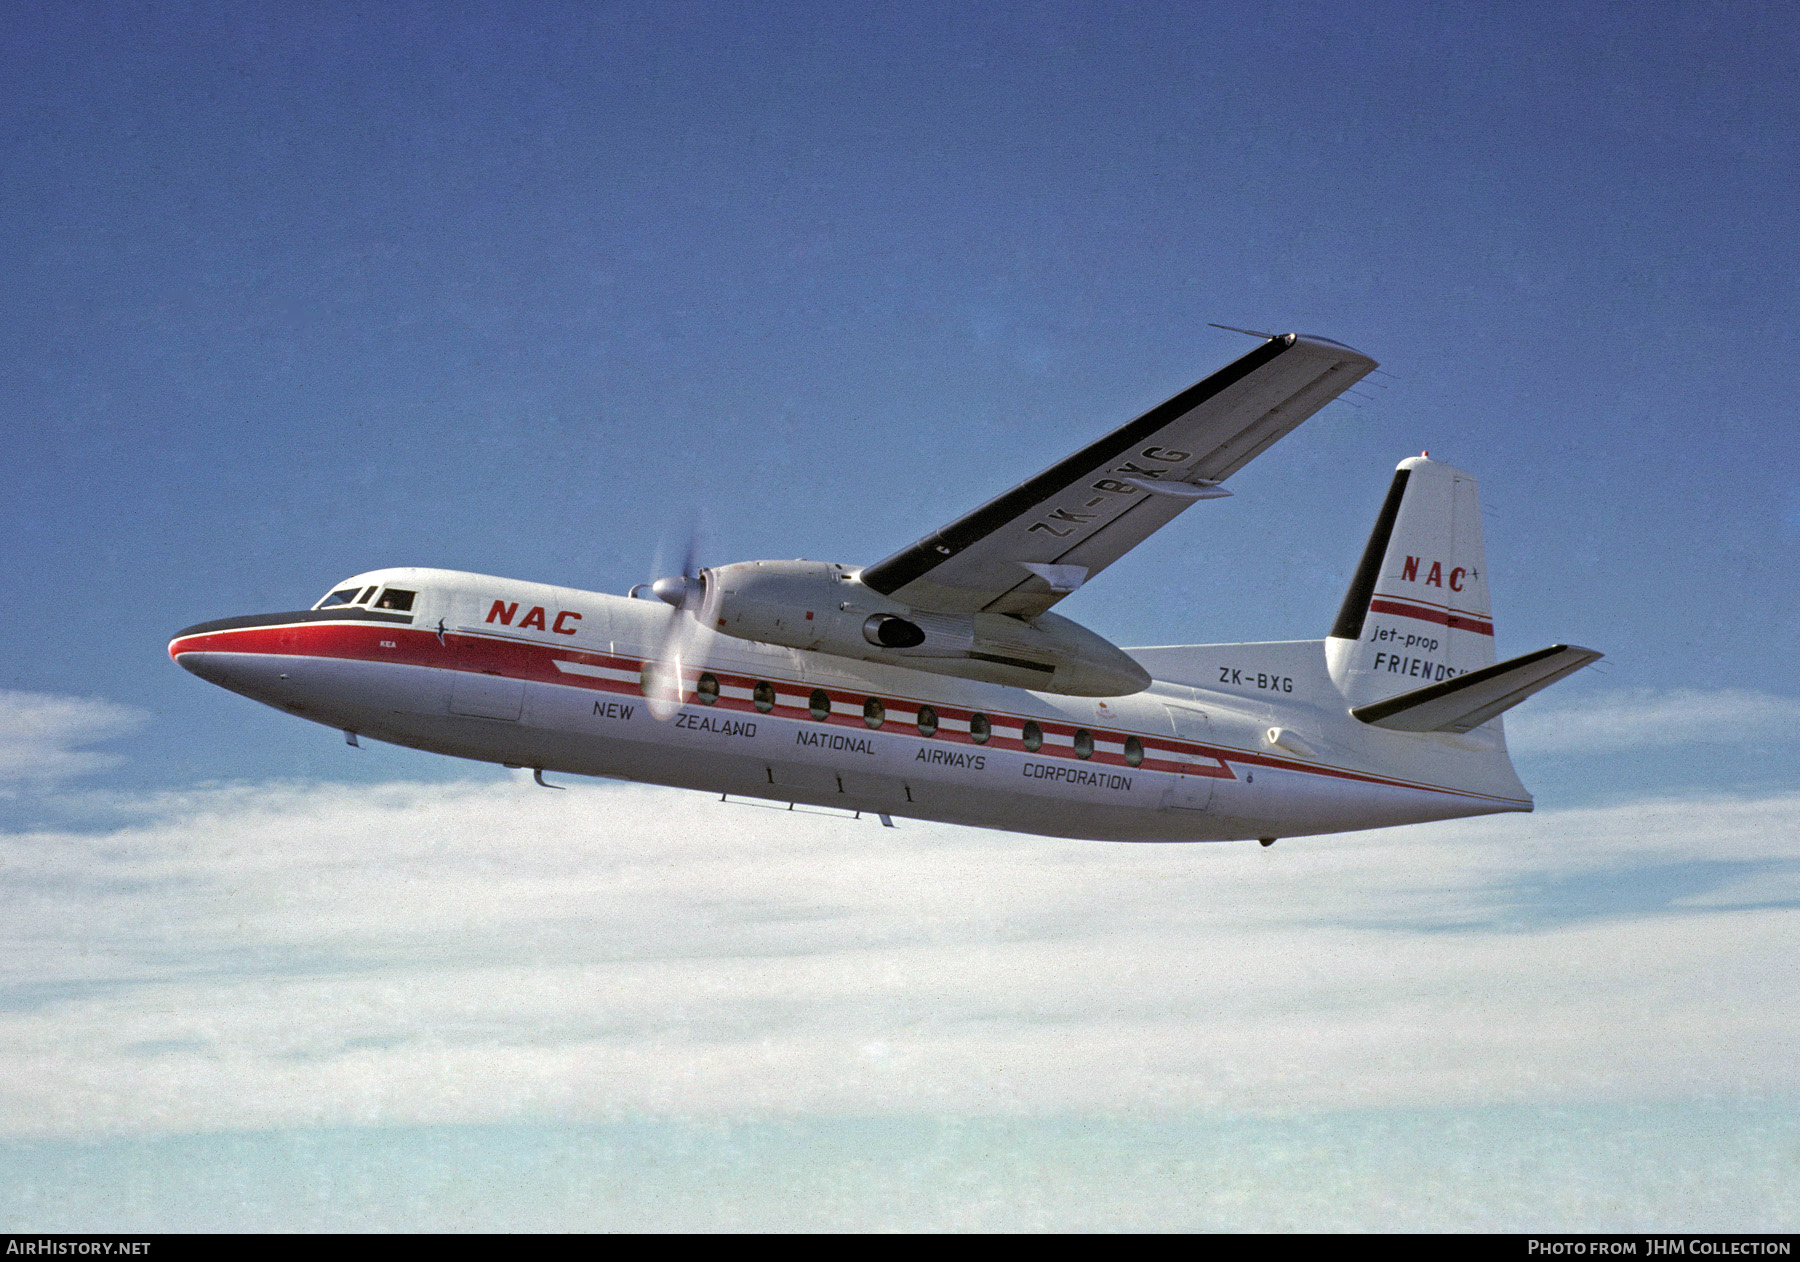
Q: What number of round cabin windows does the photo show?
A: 10